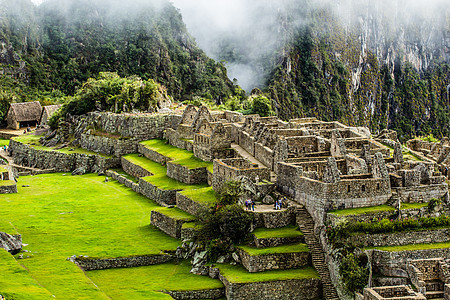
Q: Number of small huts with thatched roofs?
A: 2